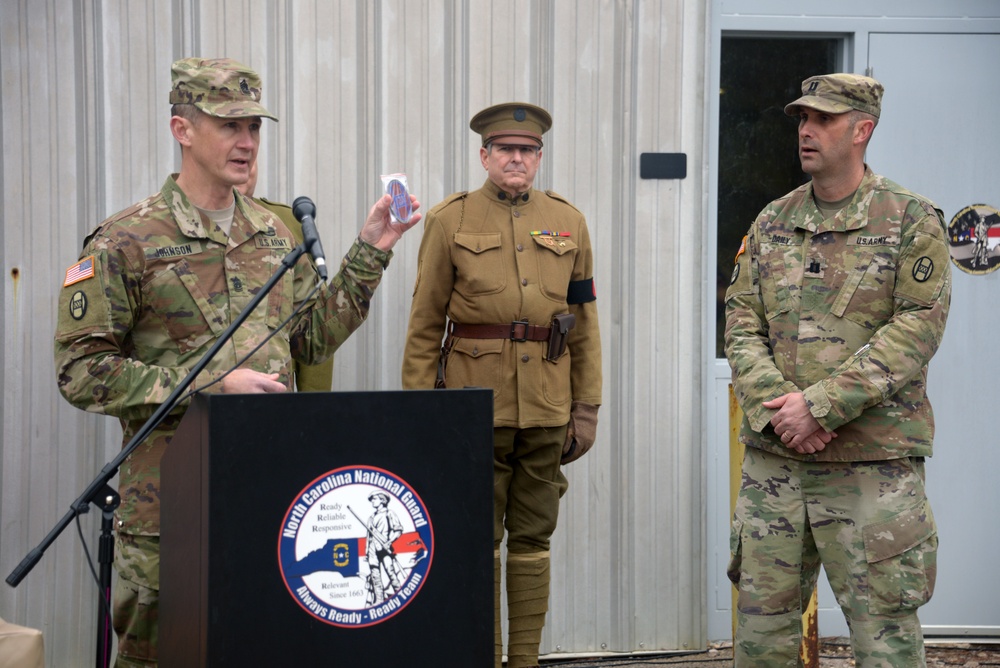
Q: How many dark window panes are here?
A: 1